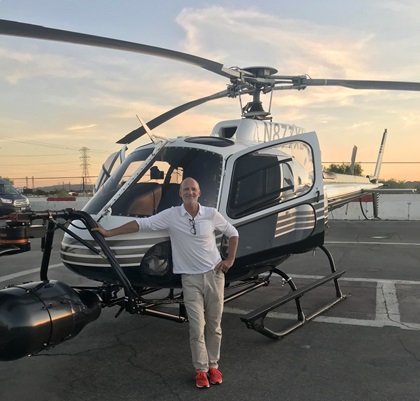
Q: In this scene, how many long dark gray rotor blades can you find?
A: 3